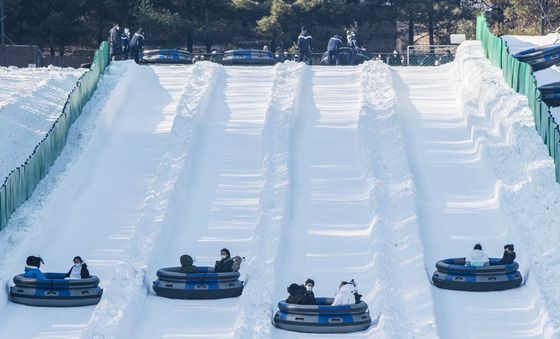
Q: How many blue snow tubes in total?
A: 9